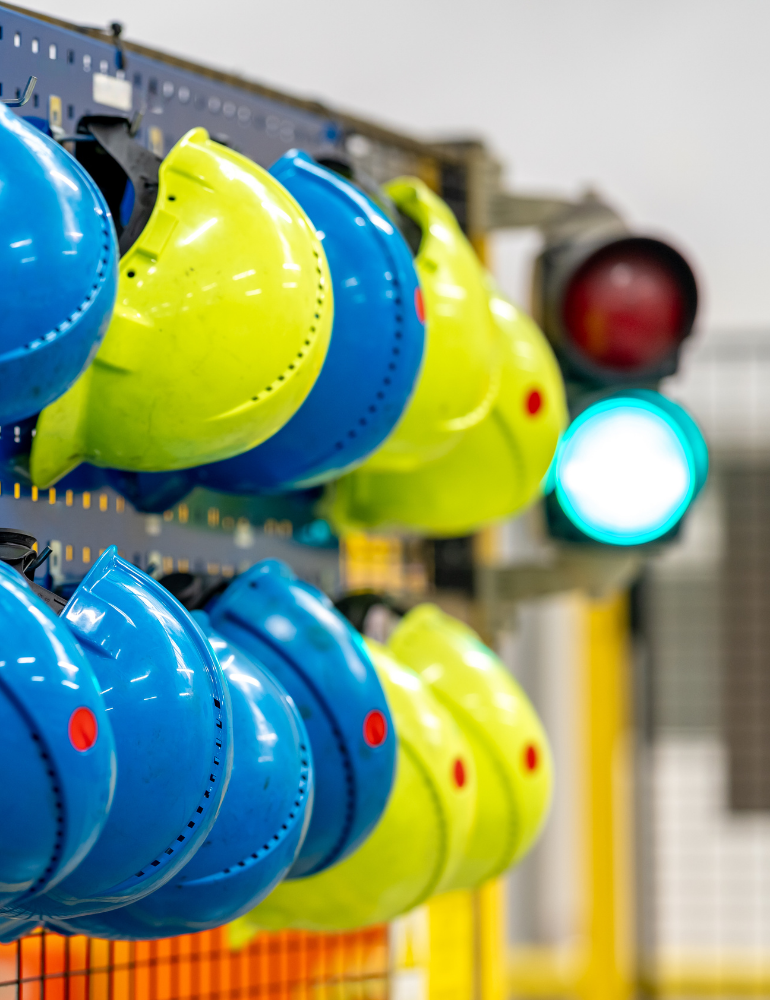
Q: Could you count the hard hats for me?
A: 11